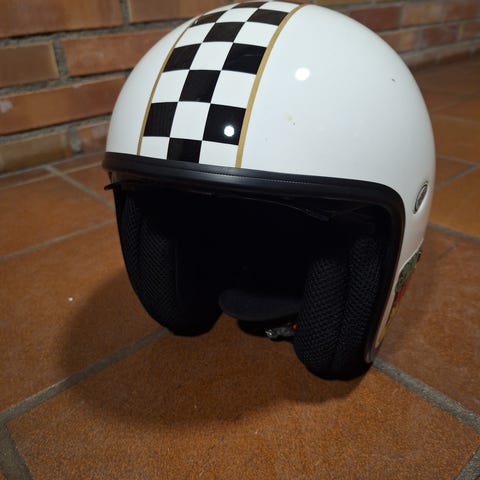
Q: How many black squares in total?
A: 10